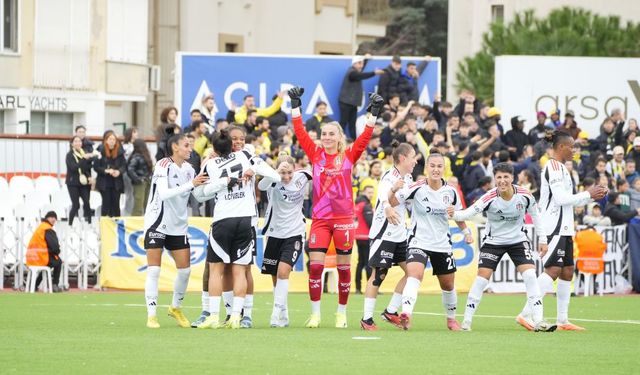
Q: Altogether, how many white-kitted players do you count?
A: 8